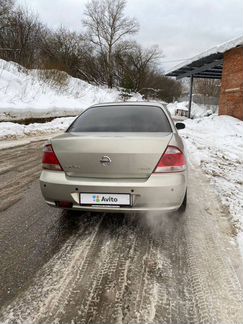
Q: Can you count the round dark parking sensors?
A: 4